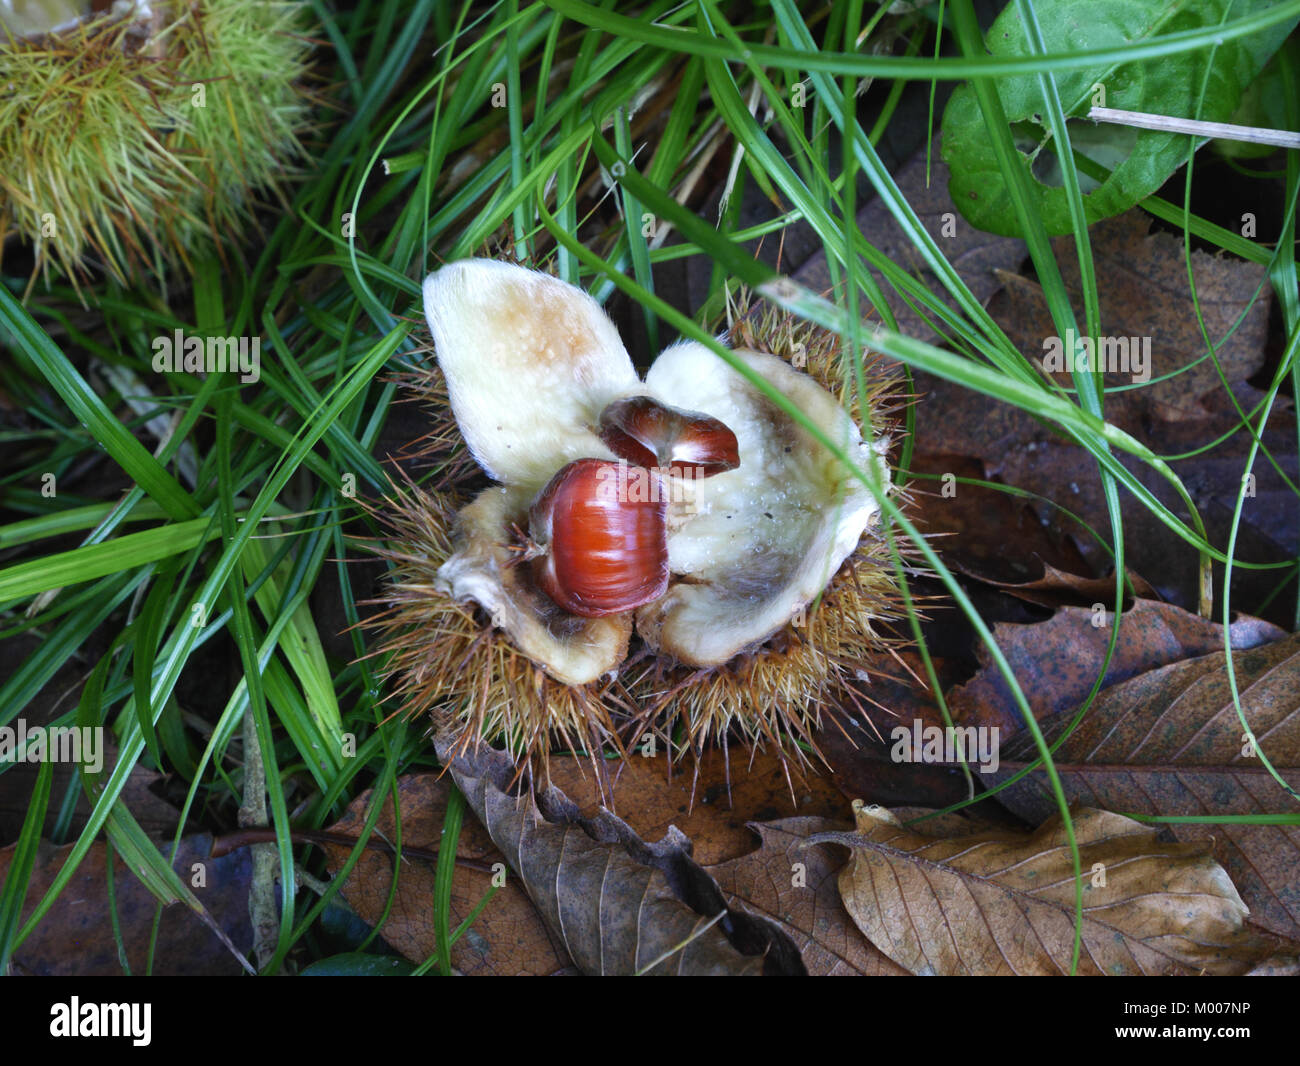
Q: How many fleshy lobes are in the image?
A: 3